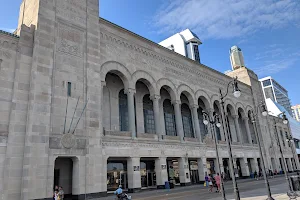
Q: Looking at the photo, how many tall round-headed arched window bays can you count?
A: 9